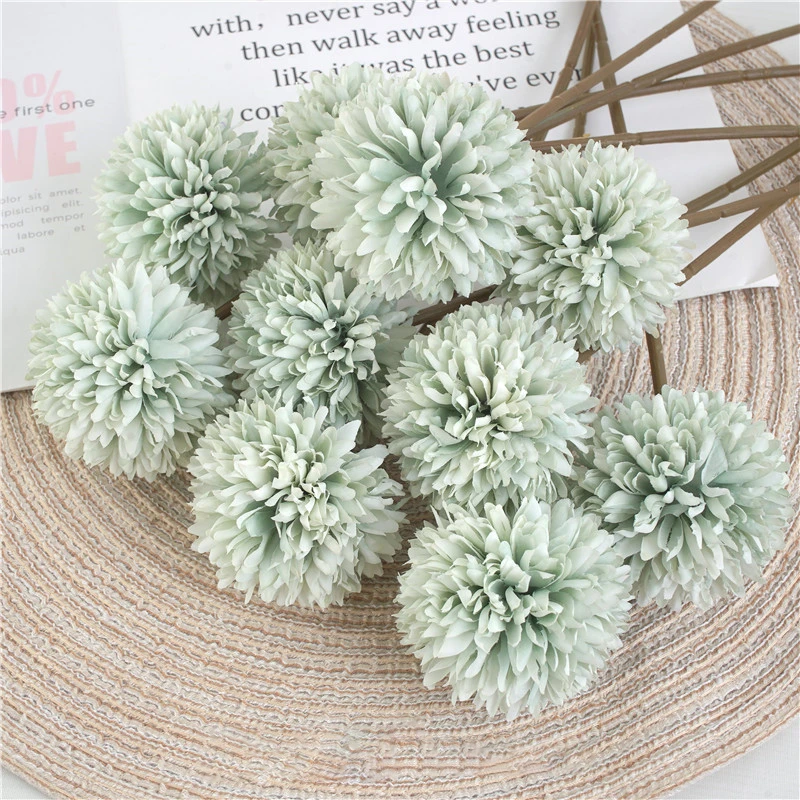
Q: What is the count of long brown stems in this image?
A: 10